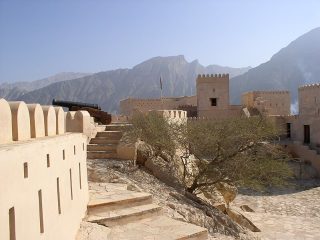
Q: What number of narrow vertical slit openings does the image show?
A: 10